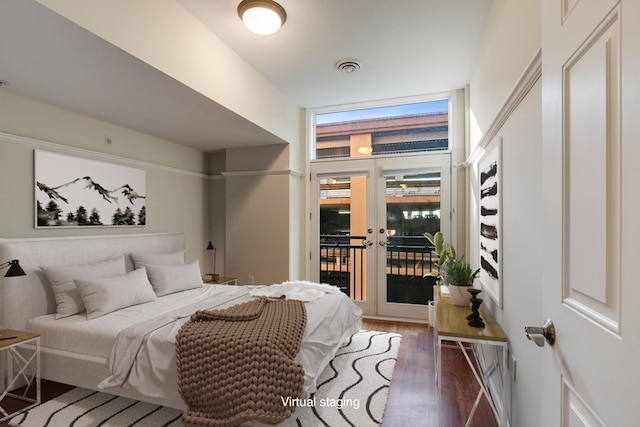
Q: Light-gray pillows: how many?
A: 4